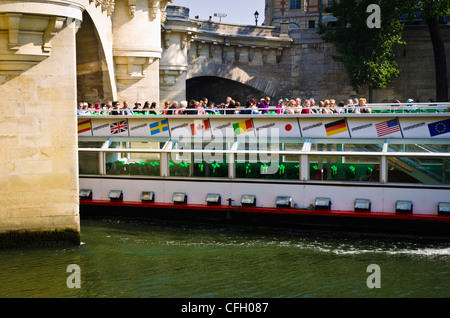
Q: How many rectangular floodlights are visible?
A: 11